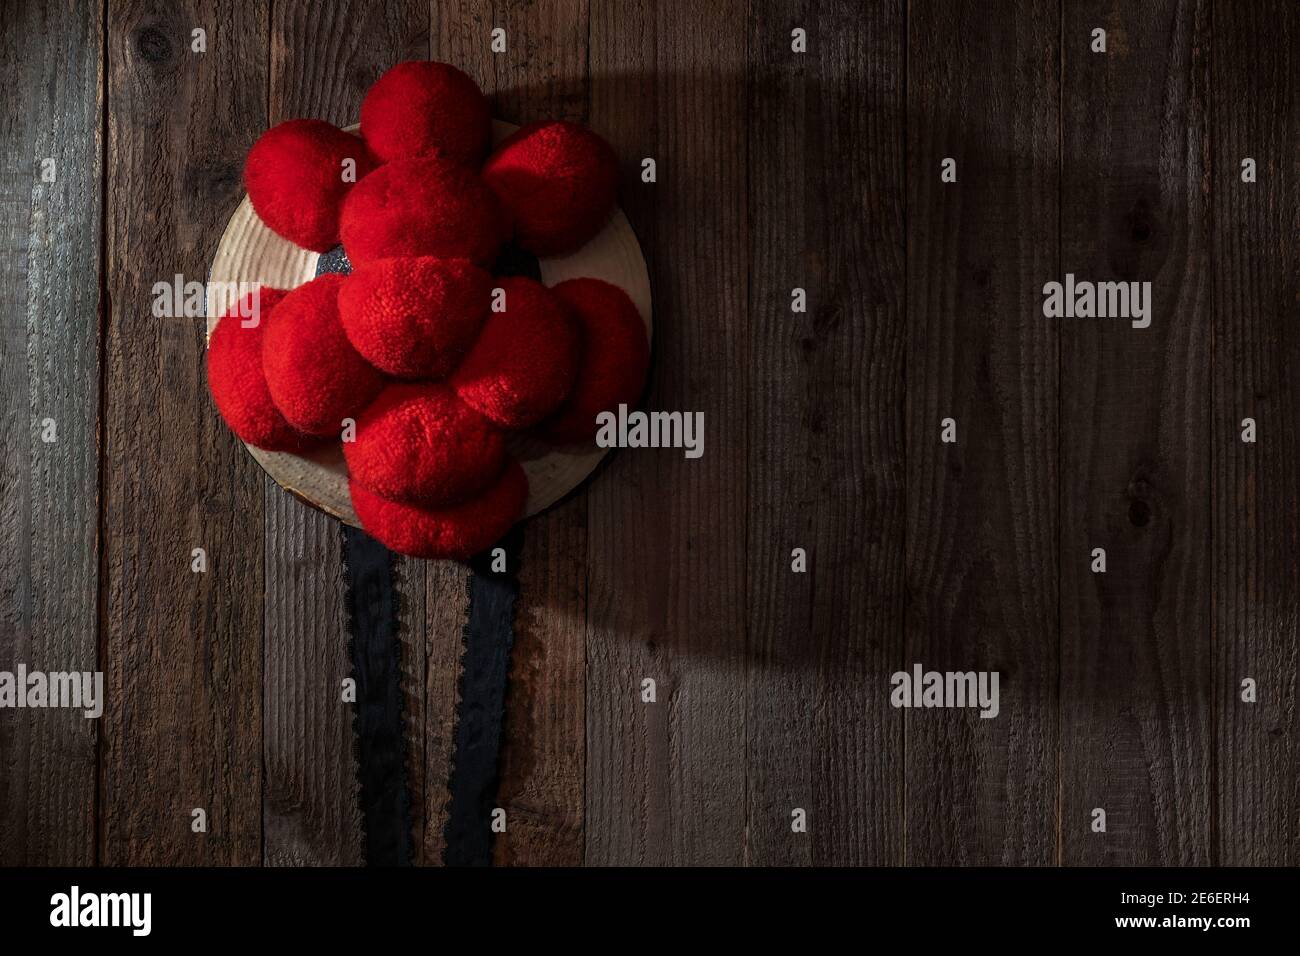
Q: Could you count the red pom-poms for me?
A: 11